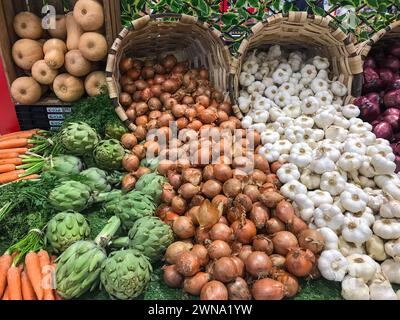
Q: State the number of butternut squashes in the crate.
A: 12